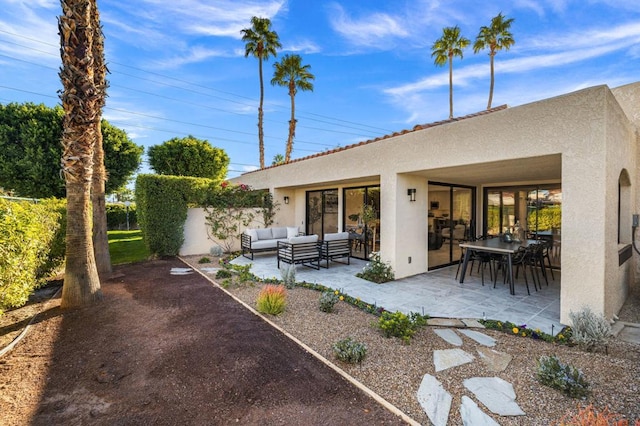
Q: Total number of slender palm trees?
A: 4